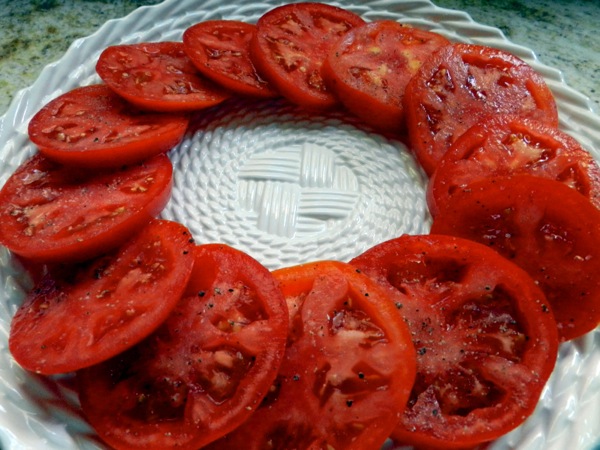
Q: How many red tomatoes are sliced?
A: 13